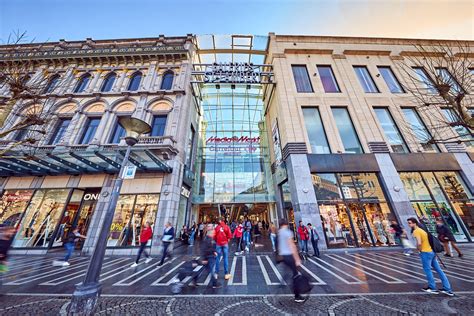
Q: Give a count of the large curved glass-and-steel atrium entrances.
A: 1